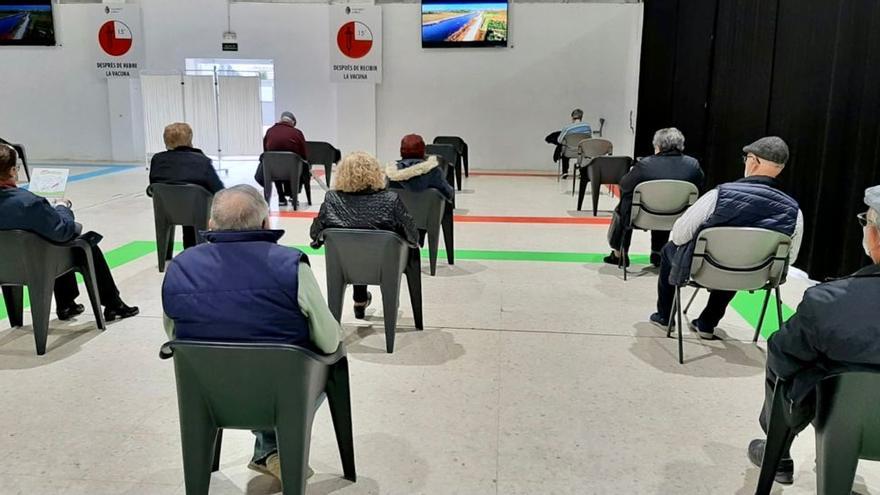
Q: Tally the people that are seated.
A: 10